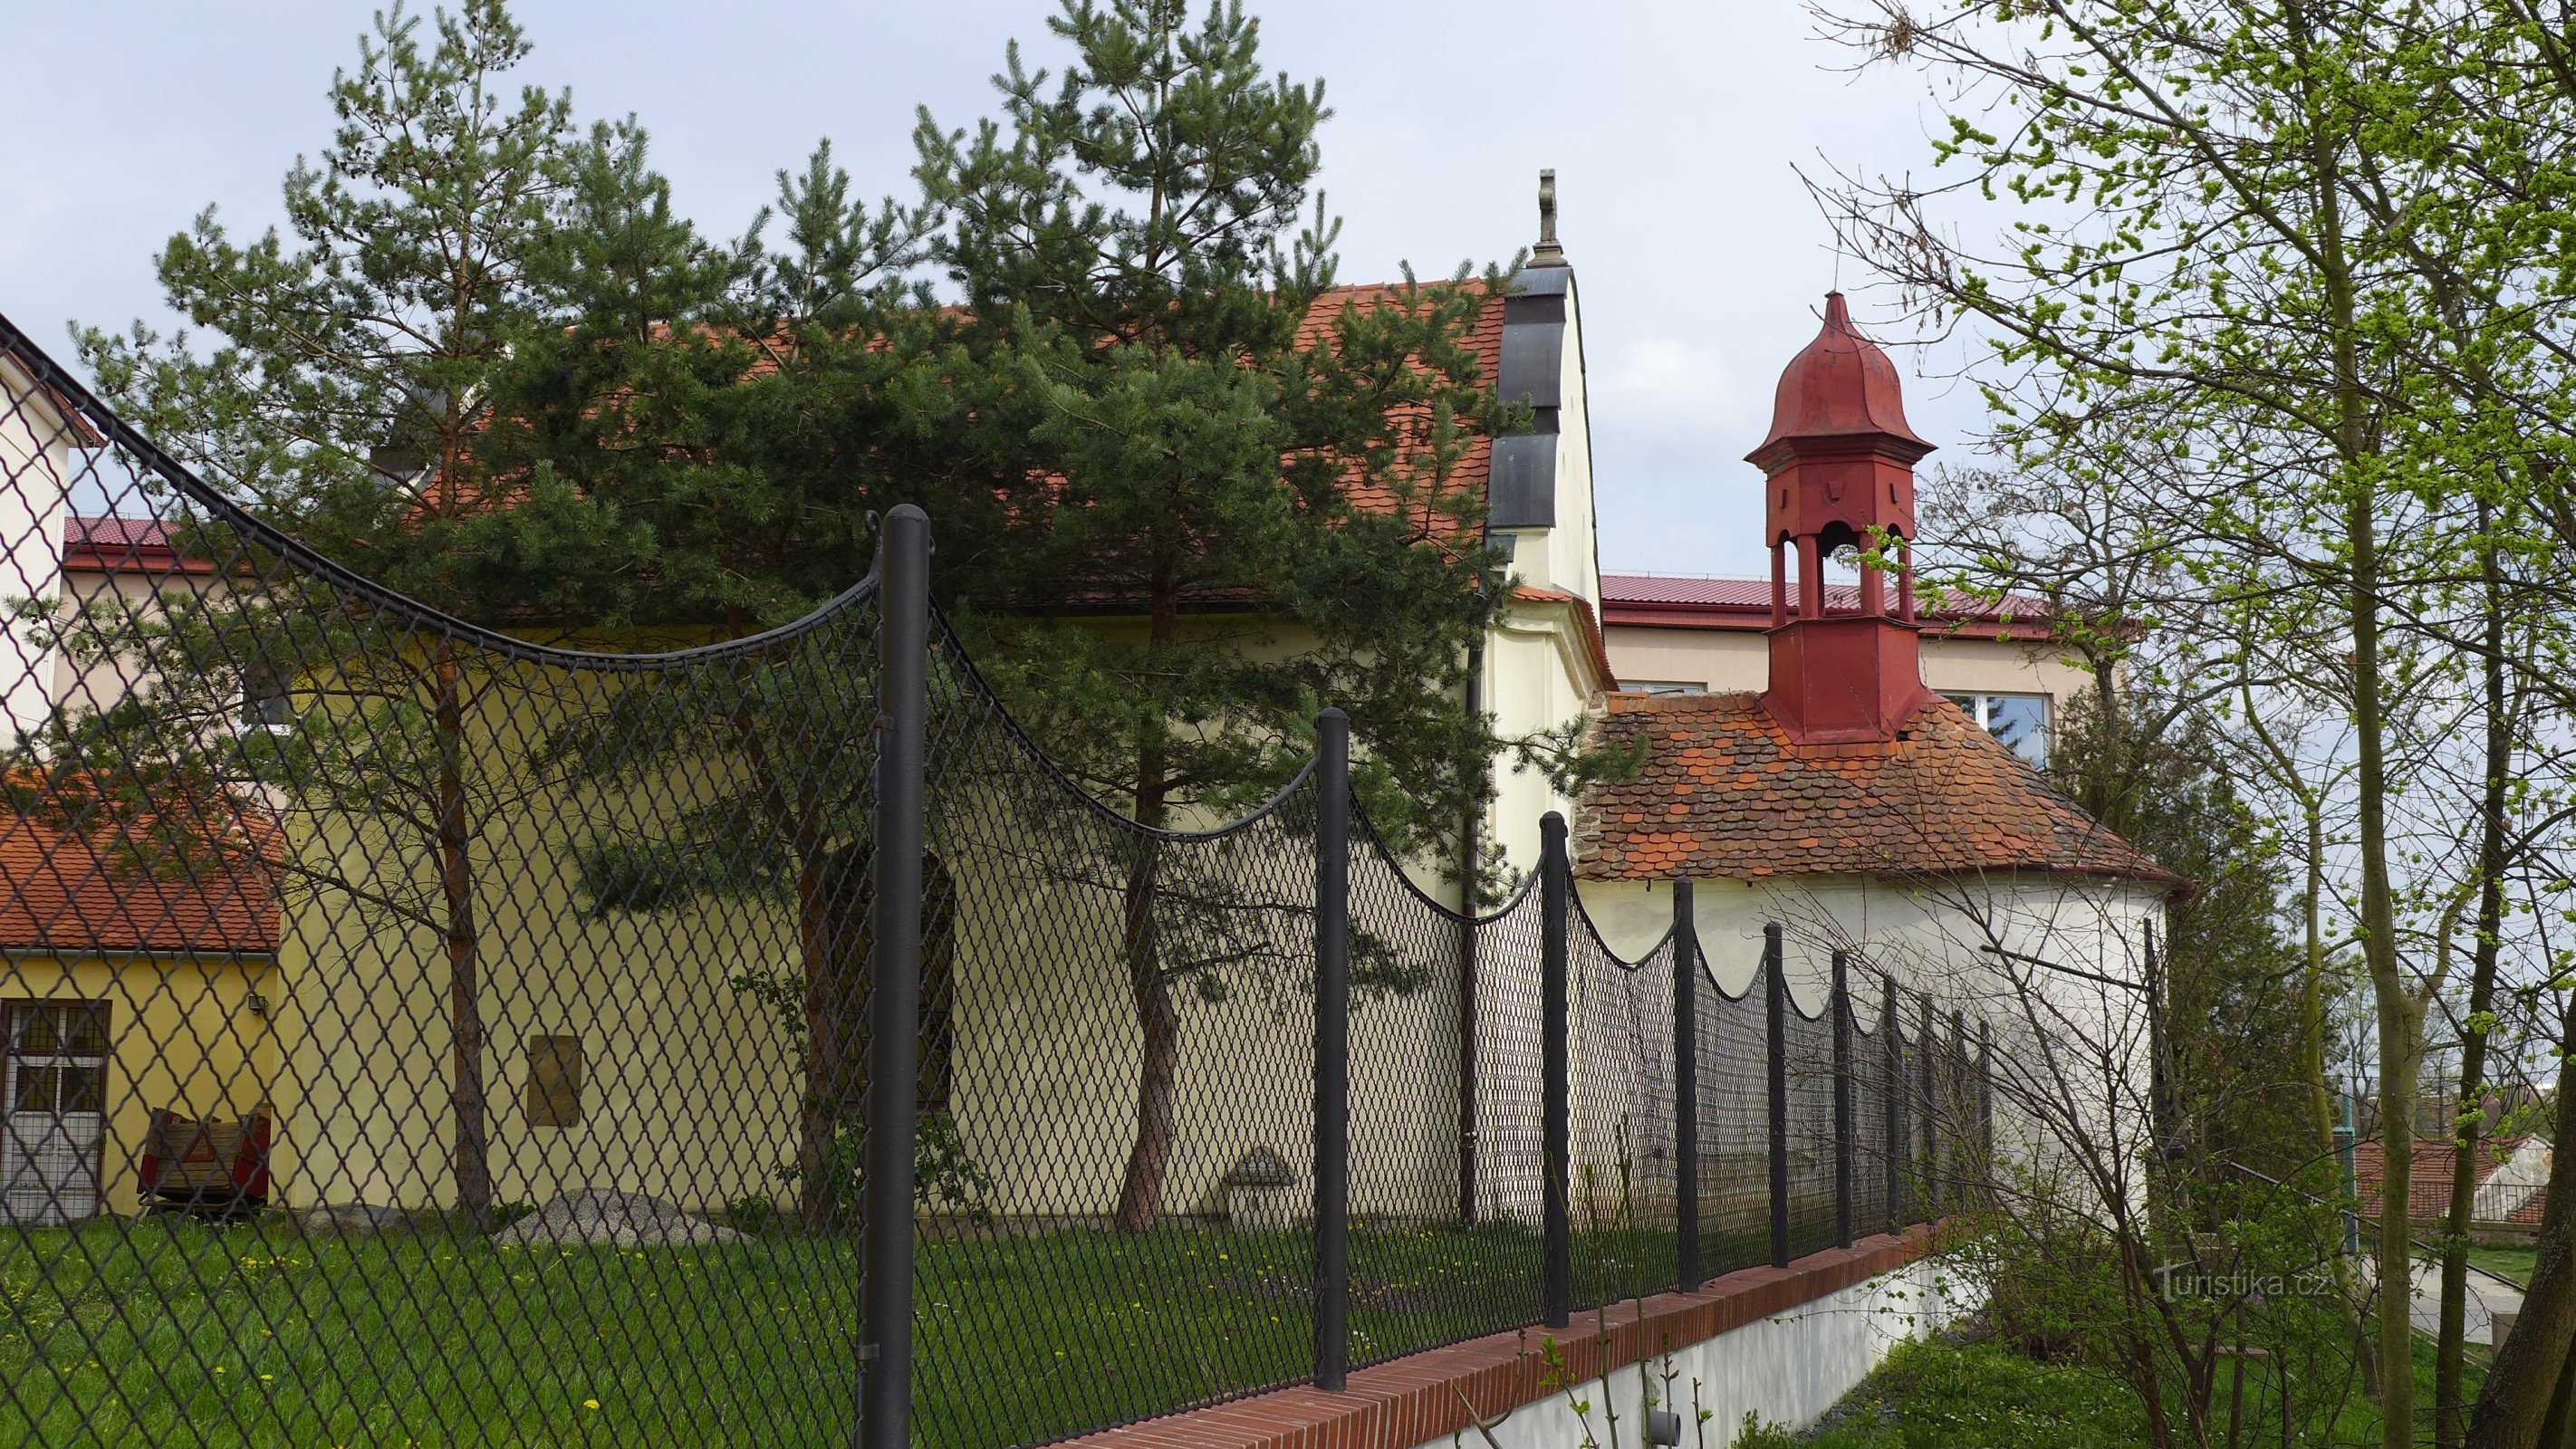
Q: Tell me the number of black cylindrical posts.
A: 10